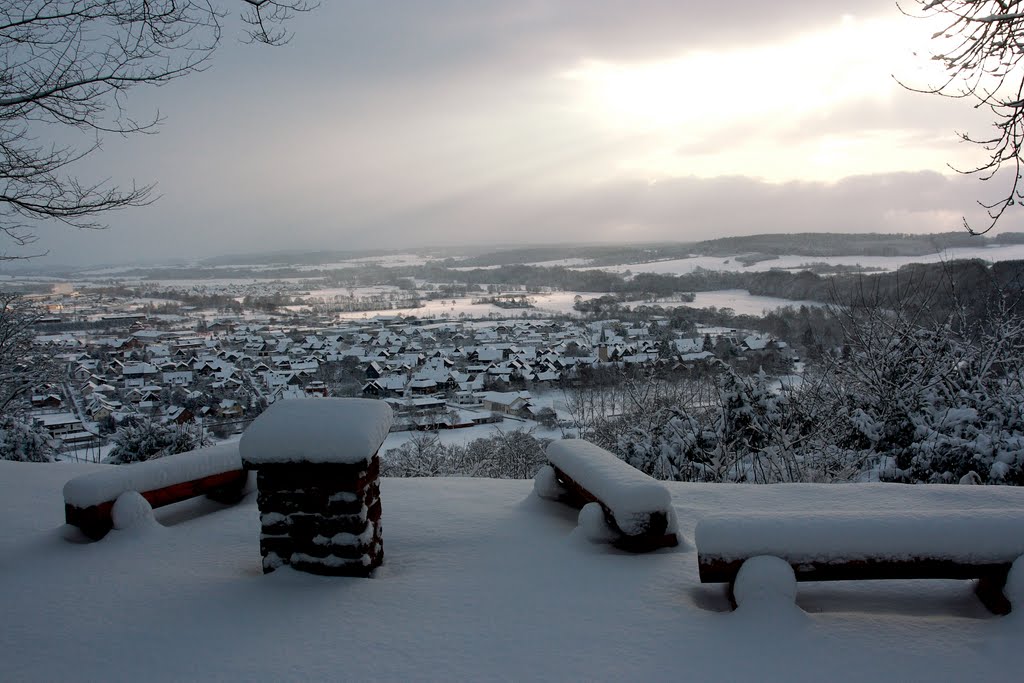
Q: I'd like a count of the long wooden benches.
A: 3